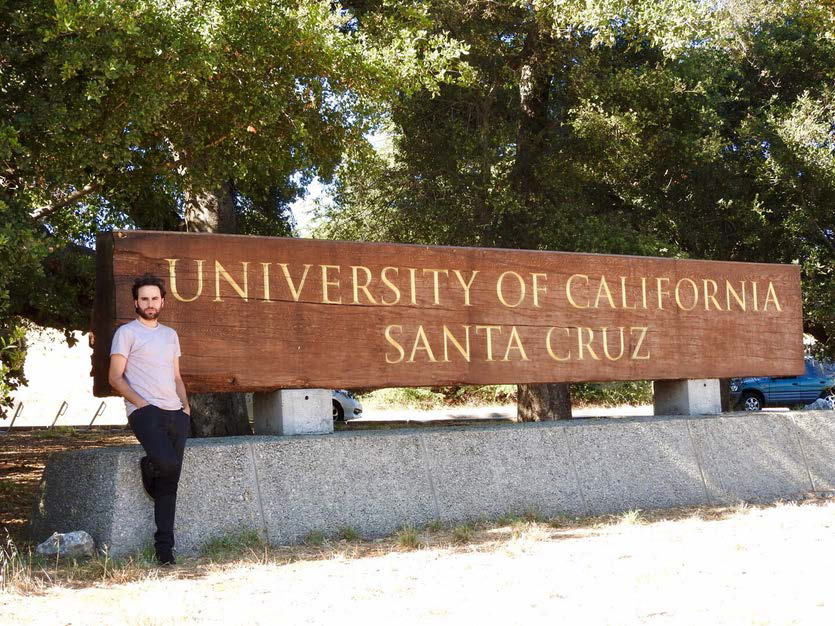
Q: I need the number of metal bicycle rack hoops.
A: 3